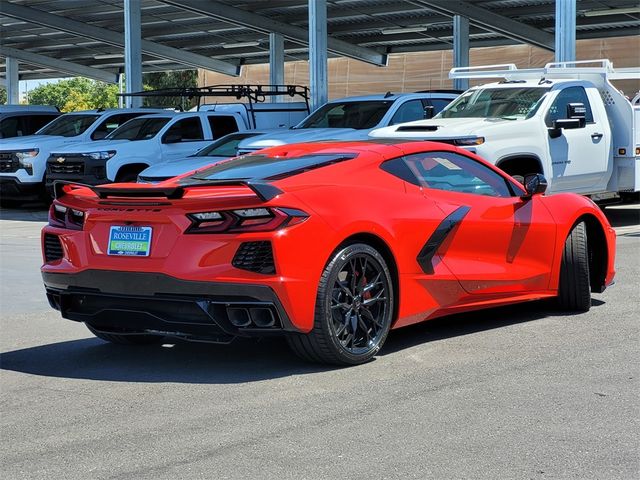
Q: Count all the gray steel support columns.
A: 6